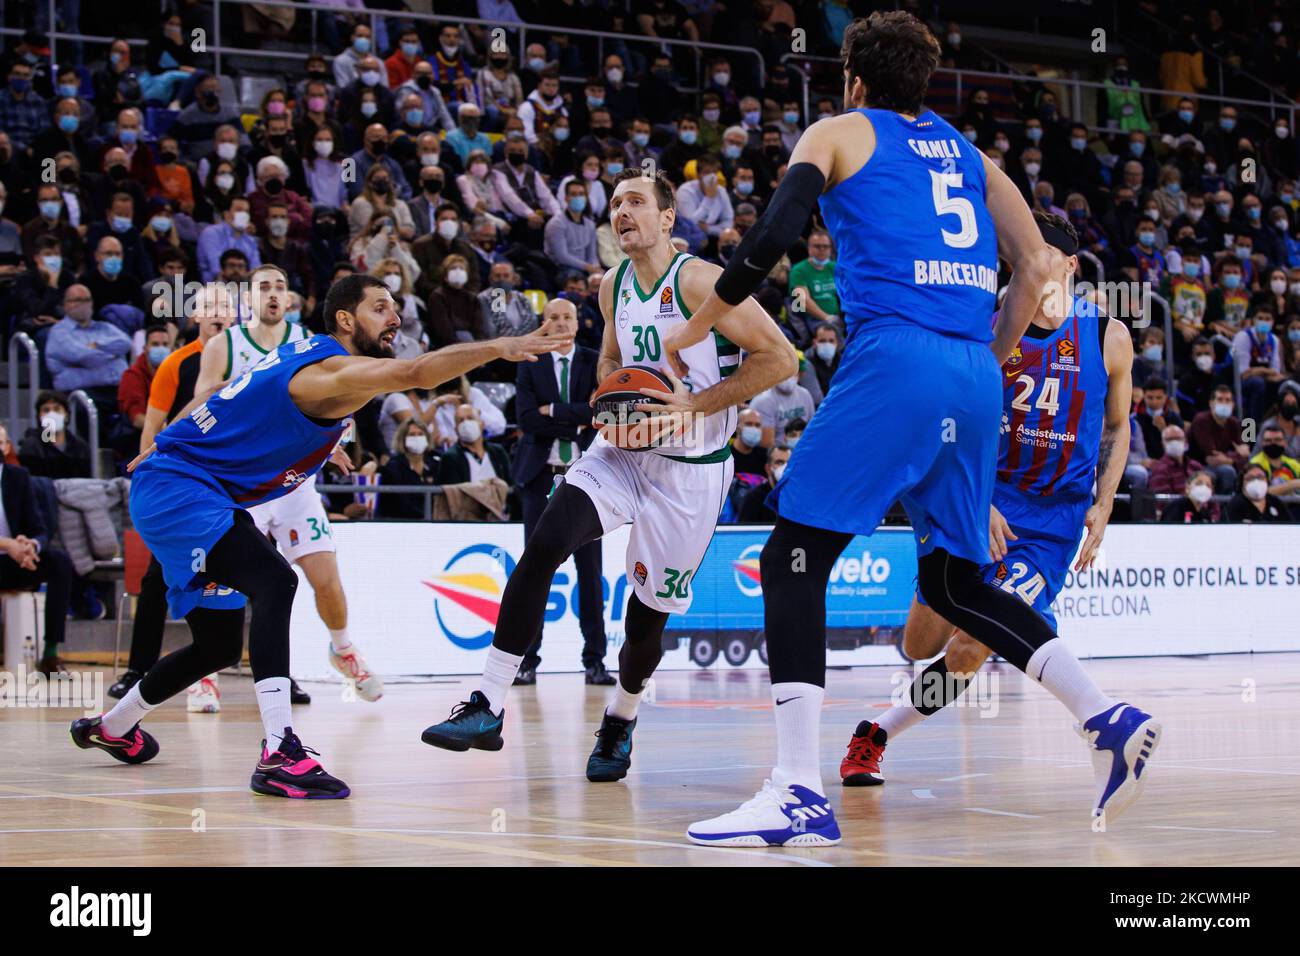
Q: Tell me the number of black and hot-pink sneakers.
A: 2